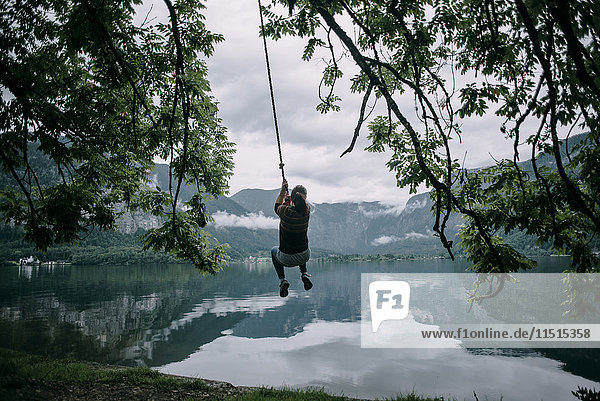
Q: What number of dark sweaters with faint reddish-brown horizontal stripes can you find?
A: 1